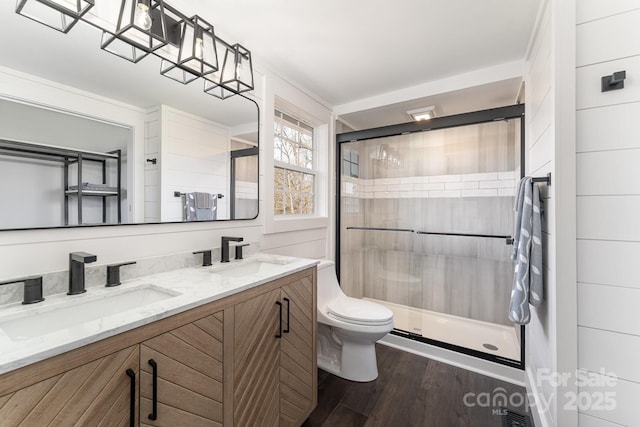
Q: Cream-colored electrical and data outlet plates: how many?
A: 0